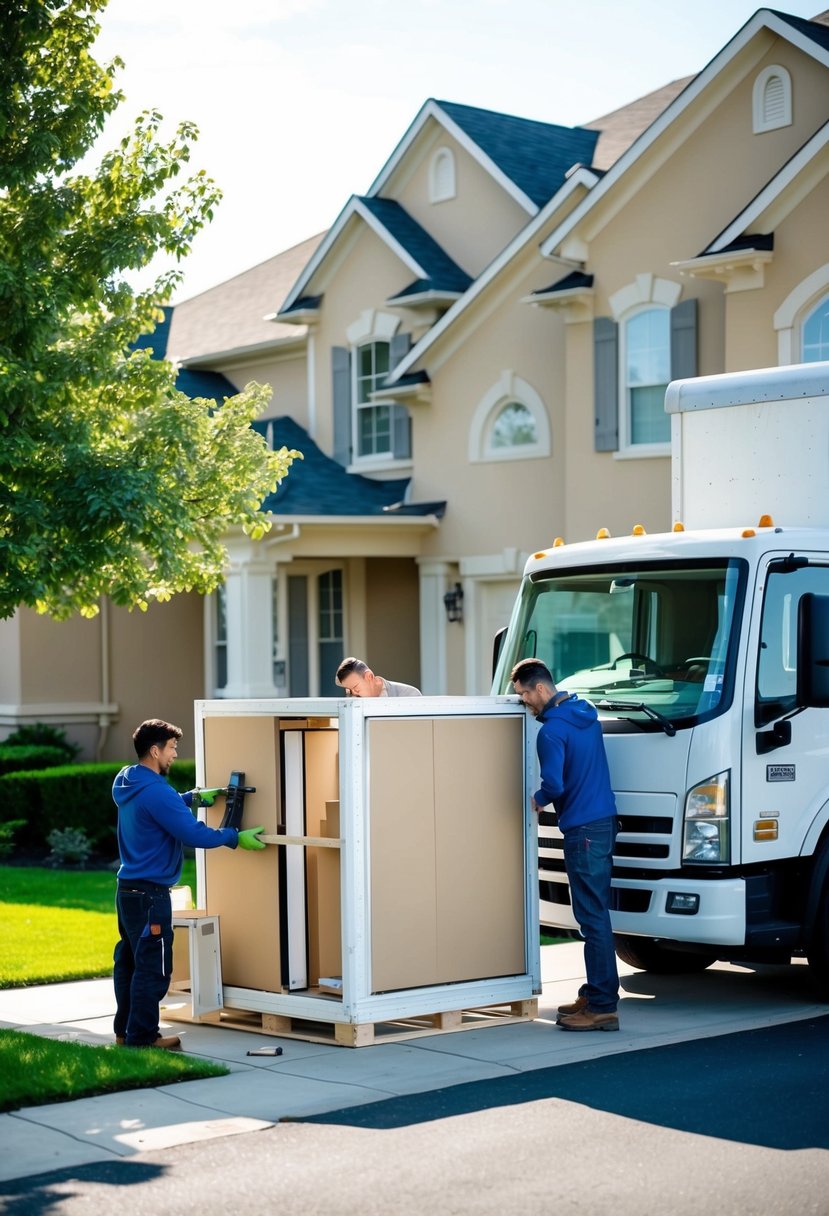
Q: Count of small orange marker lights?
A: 7